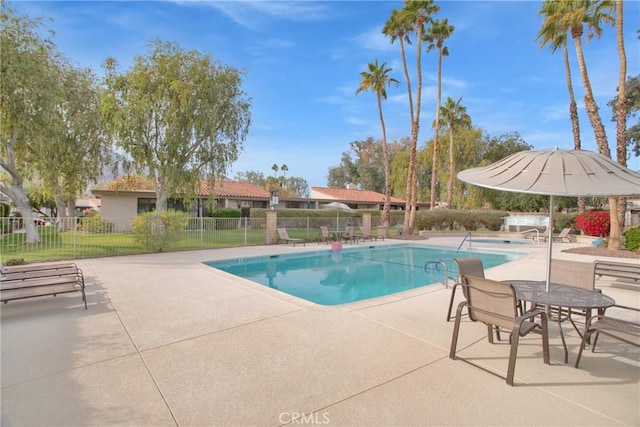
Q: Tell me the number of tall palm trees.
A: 8